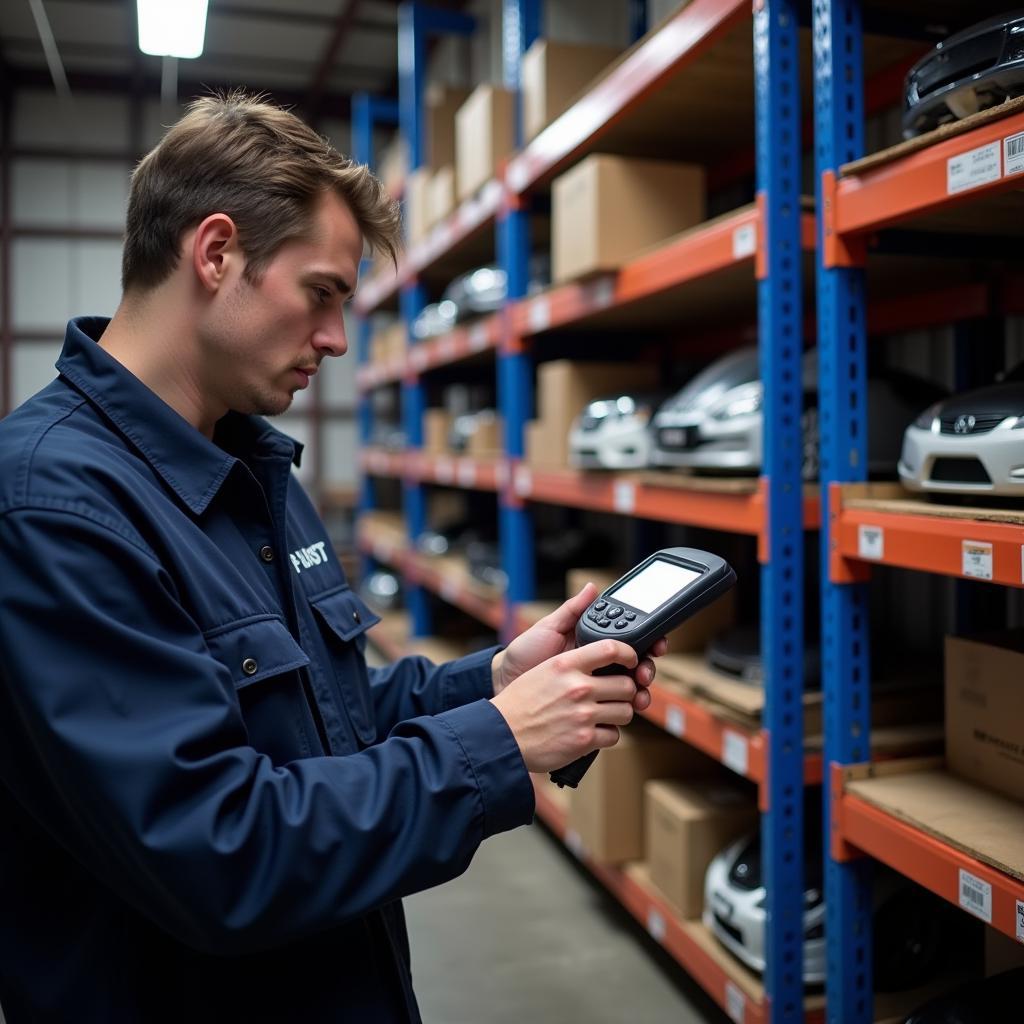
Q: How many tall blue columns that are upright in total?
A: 5